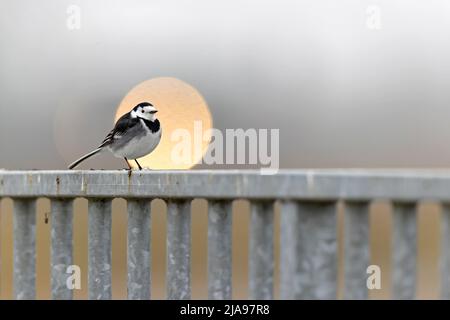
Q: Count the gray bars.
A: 11